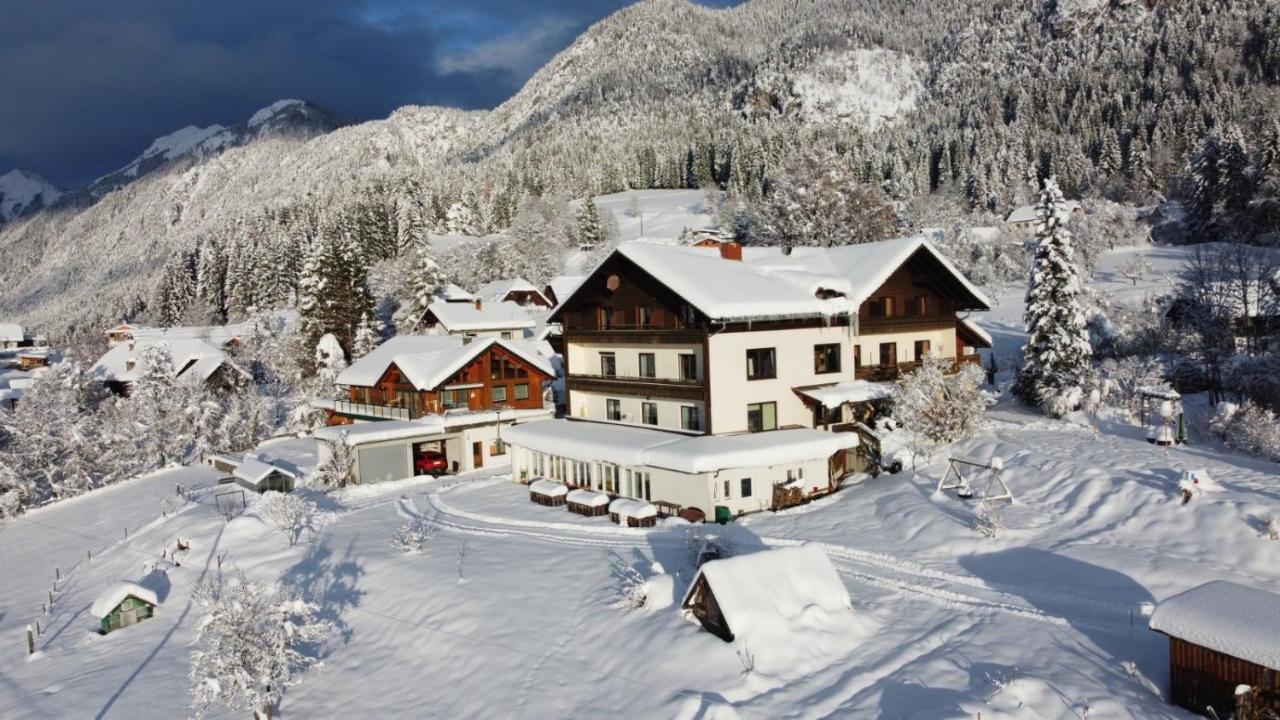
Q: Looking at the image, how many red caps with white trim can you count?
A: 0